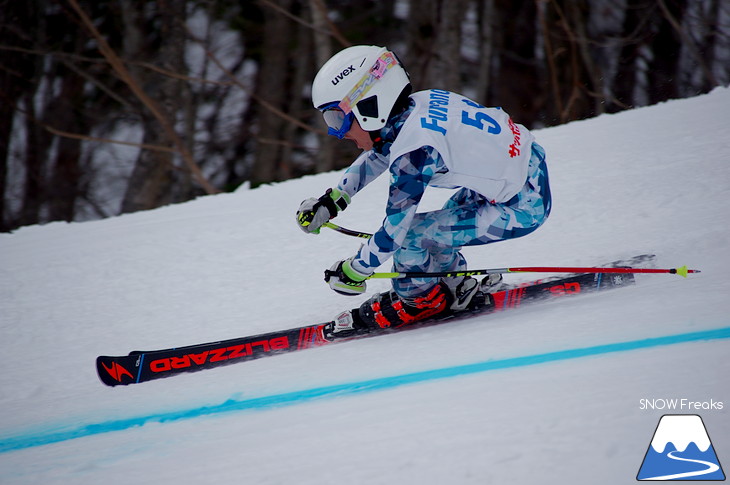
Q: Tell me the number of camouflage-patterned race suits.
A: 1